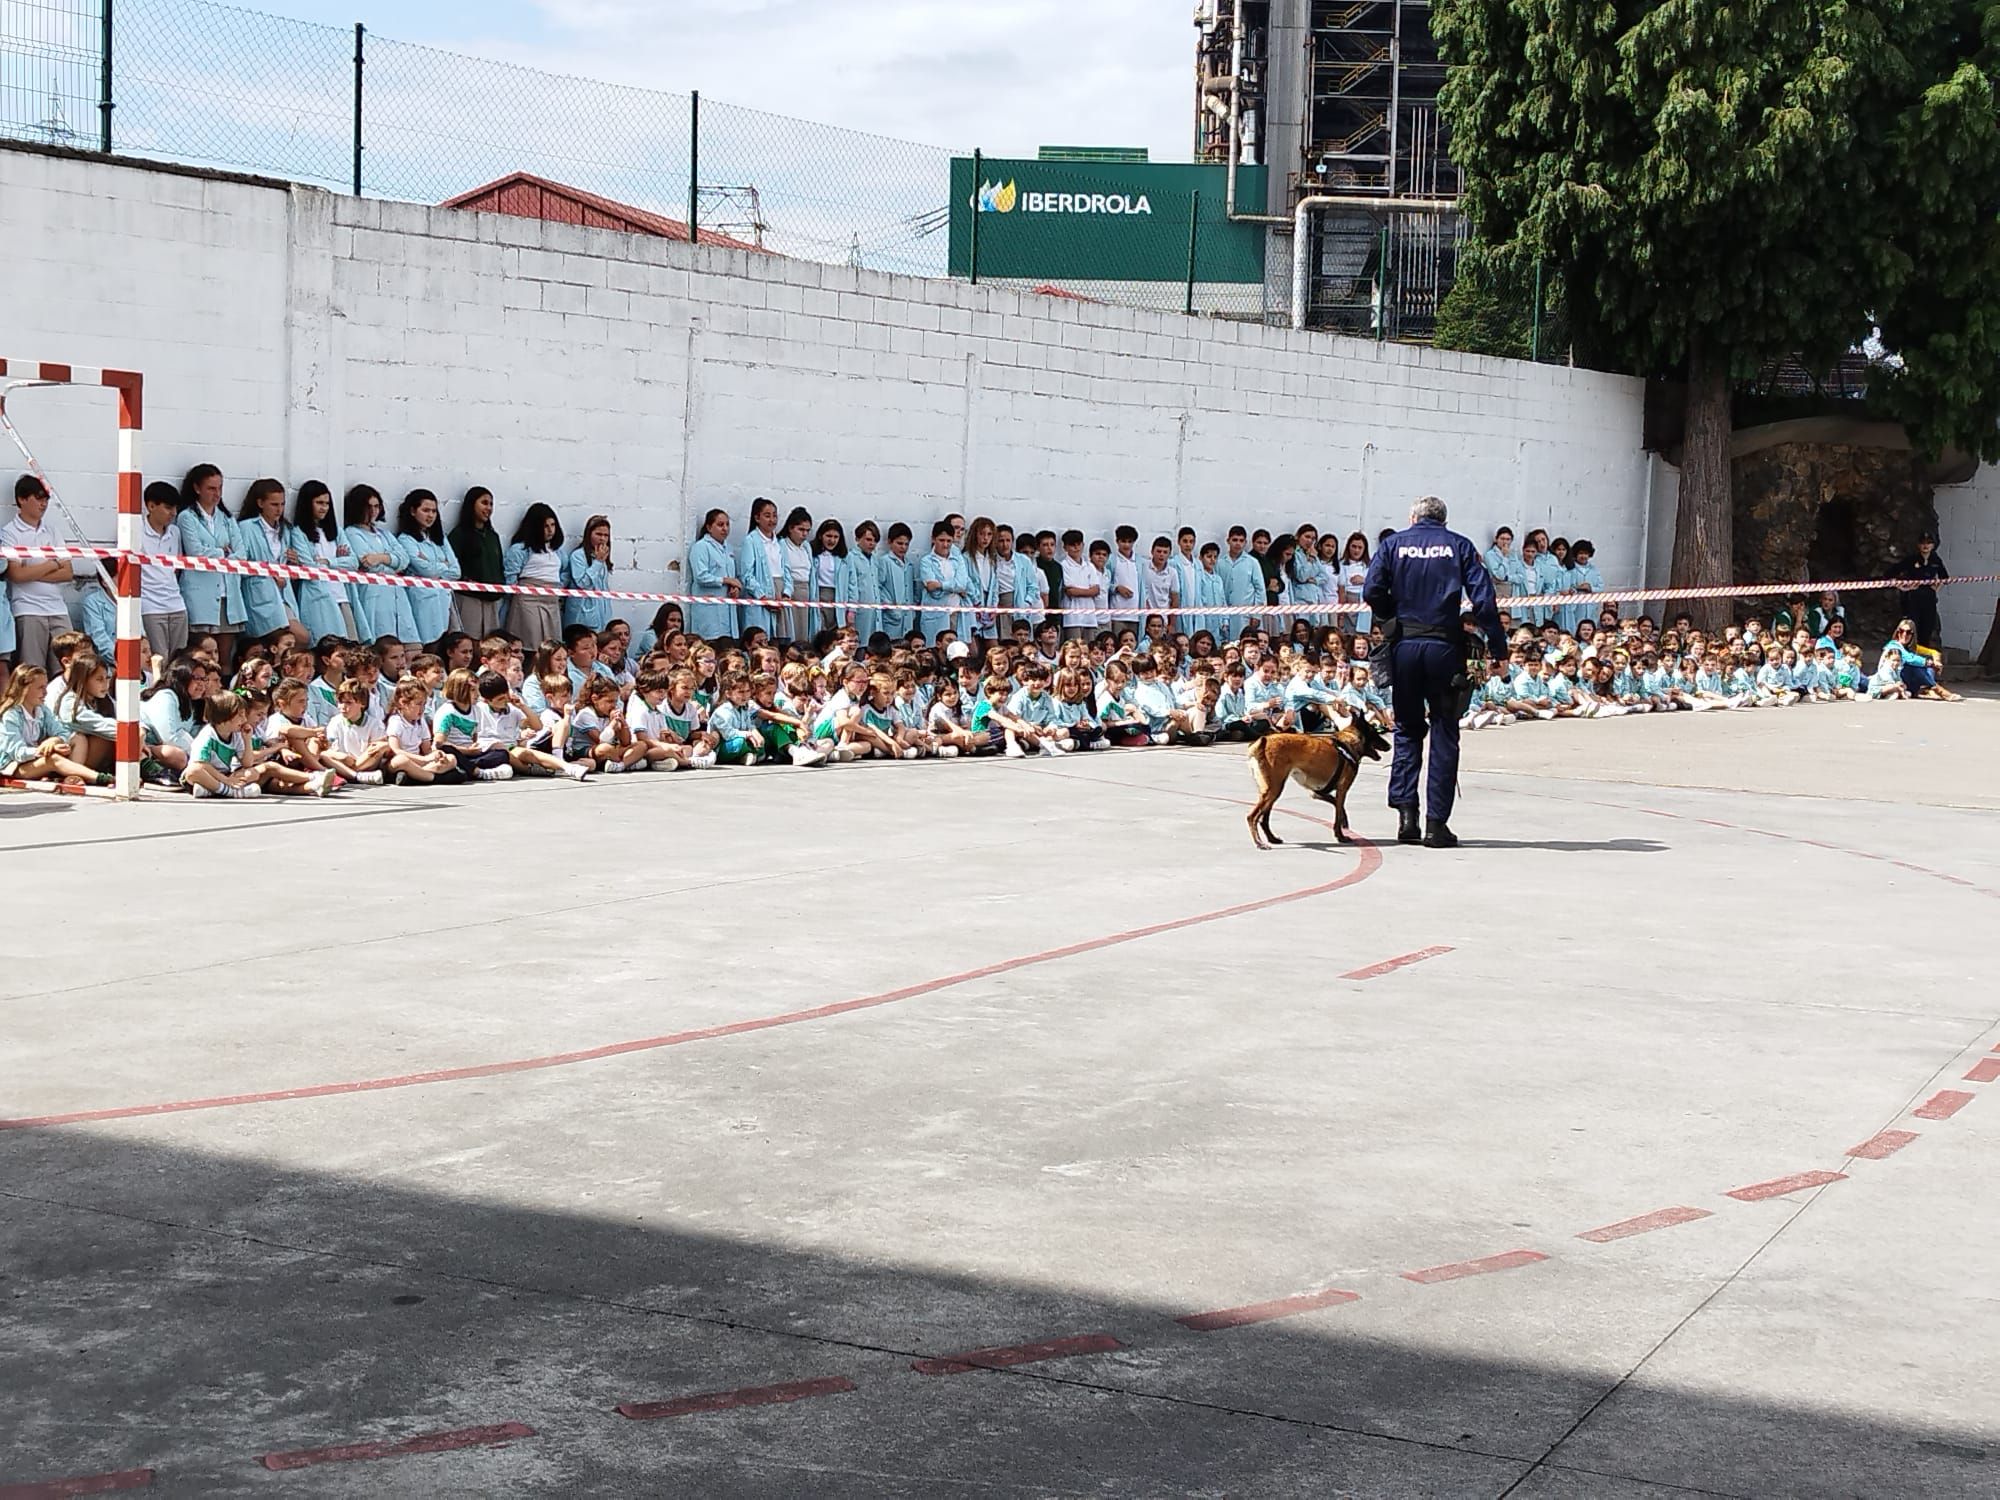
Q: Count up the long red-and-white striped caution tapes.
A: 1